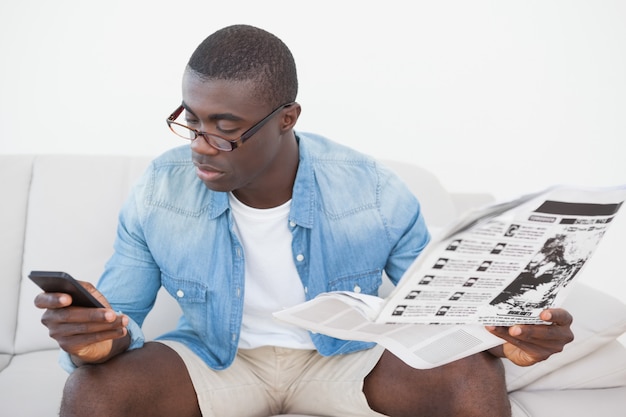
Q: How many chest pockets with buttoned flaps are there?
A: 2